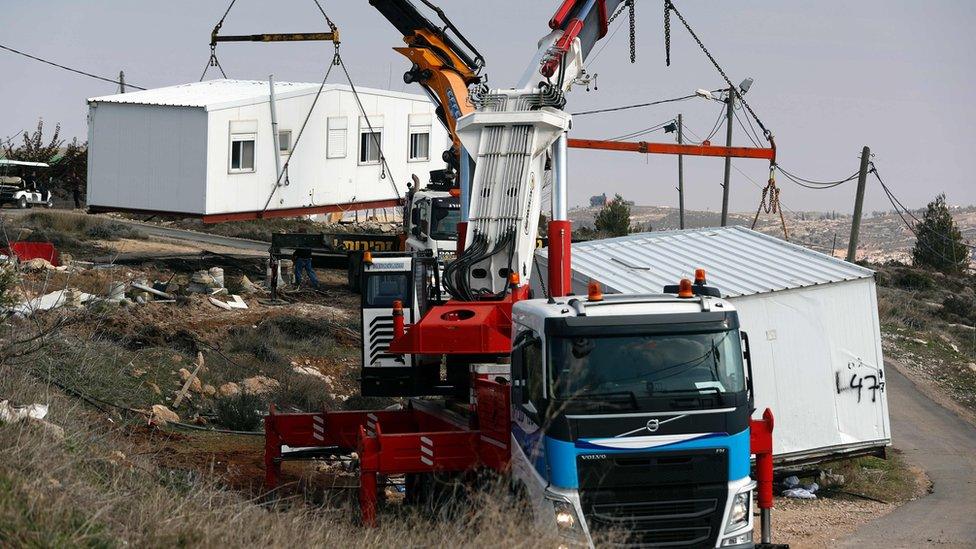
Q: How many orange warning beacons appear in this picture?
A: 6